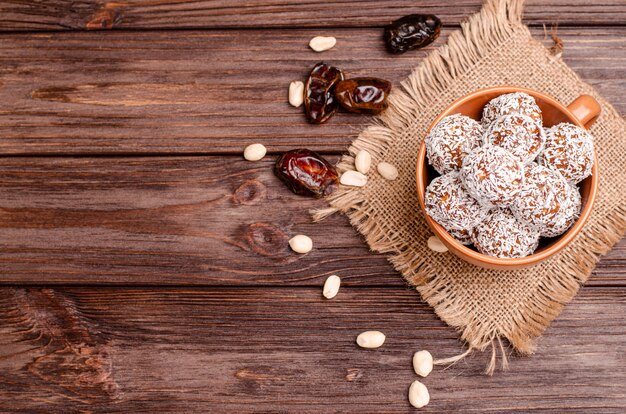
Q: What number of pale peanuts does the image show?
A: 12